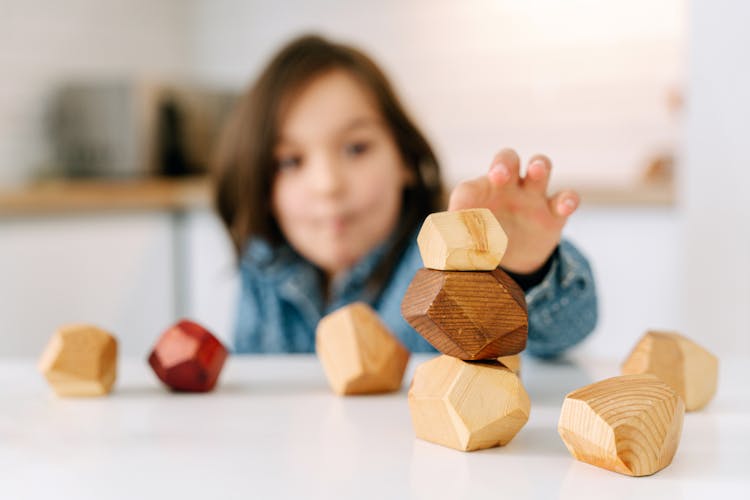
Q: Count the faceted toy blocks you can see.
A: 9